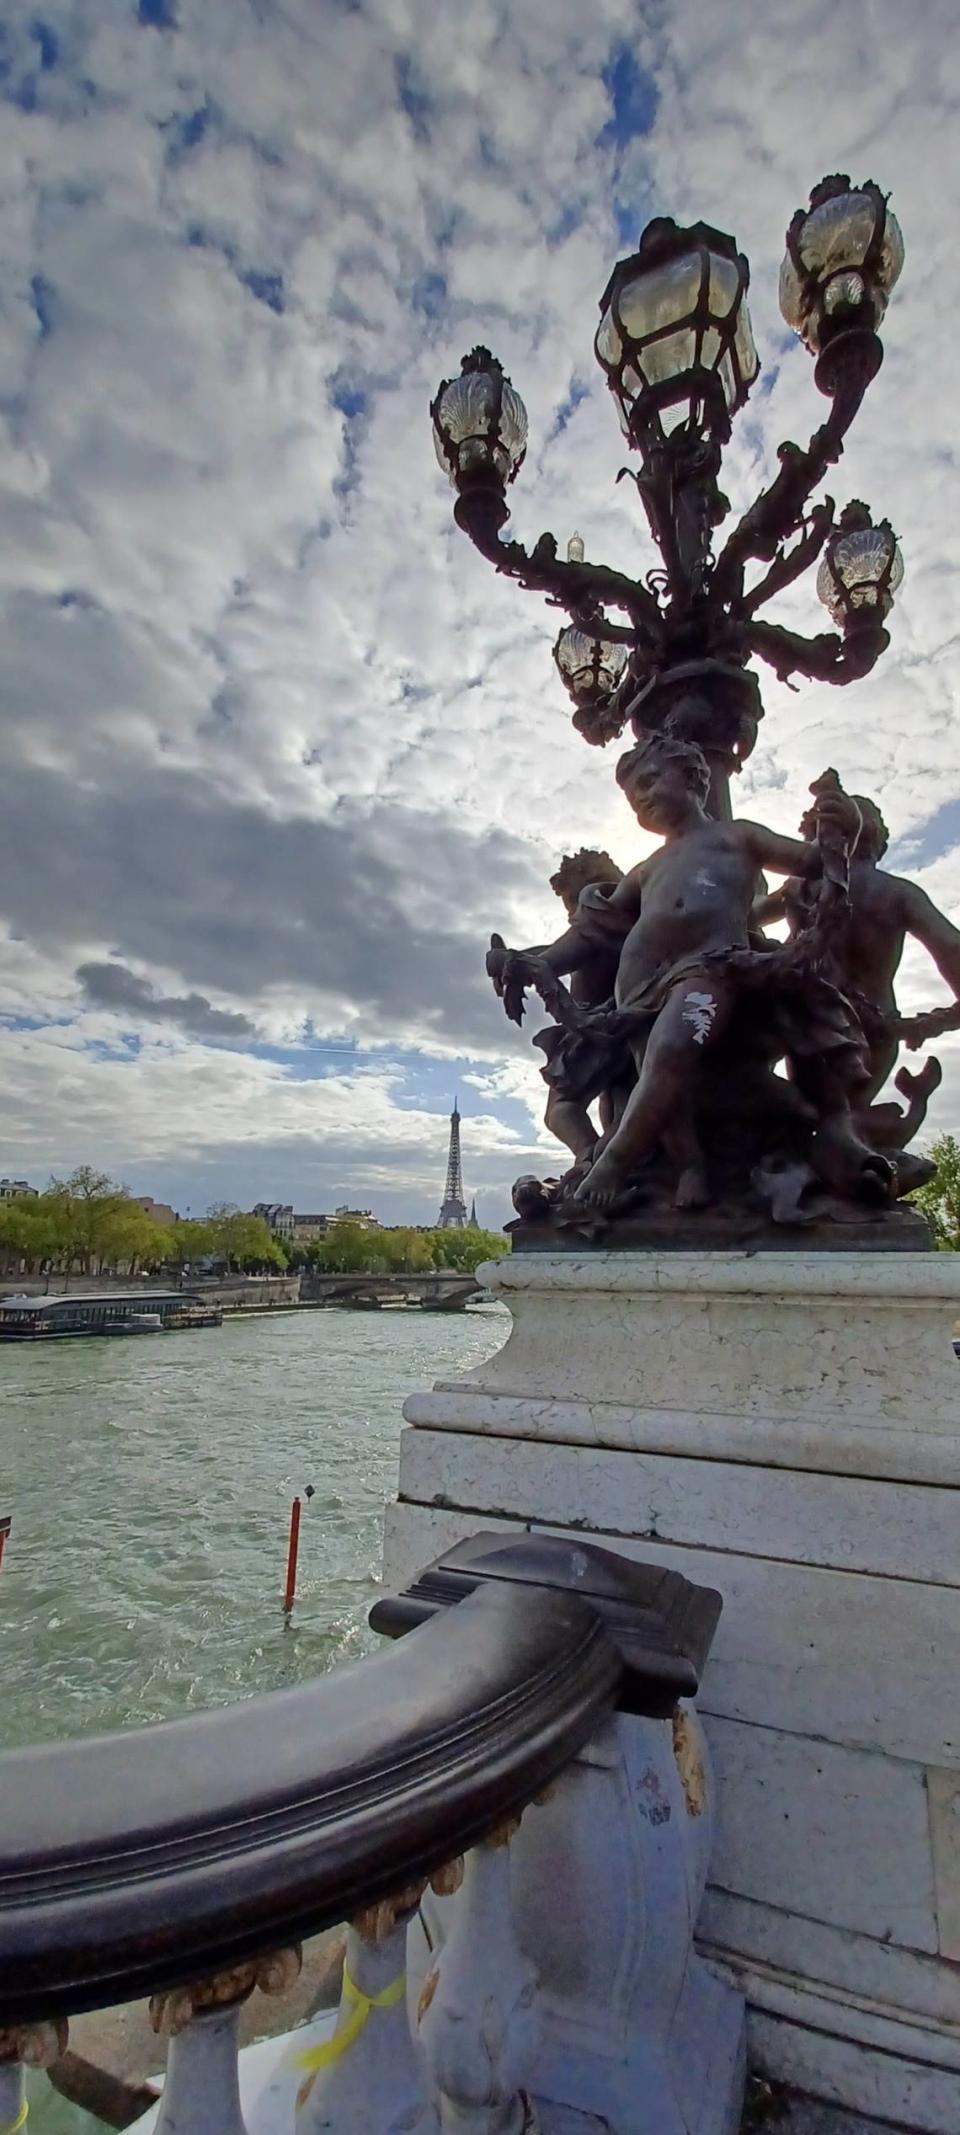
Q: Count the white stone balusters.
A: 4